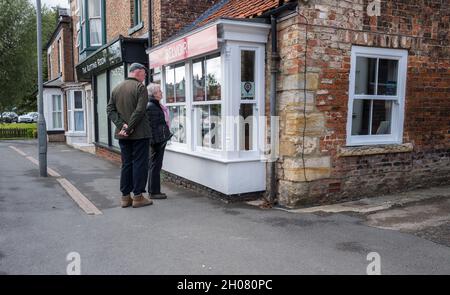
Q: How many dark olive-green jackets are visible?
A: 1